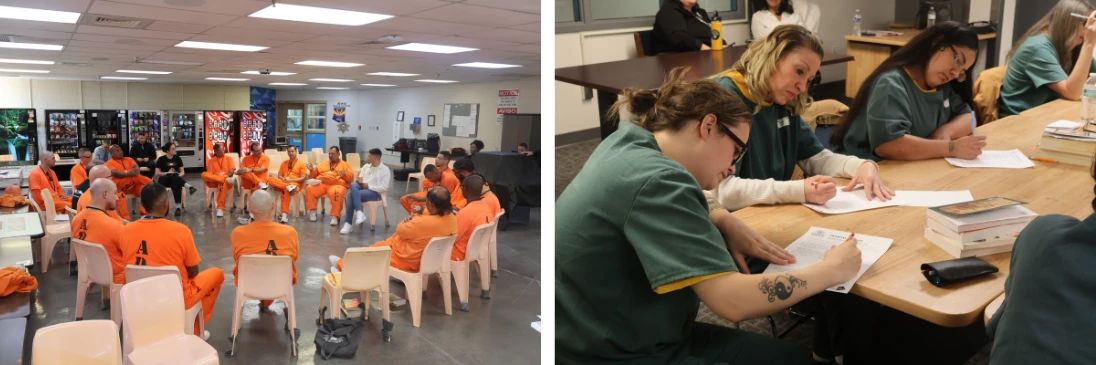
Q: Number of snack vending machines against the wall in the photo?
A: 4